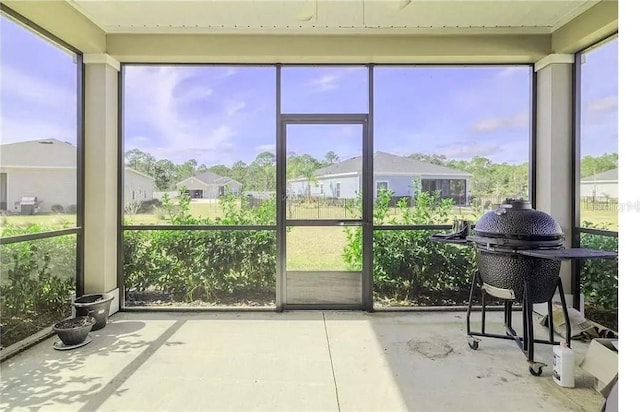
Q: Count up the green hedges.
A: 4